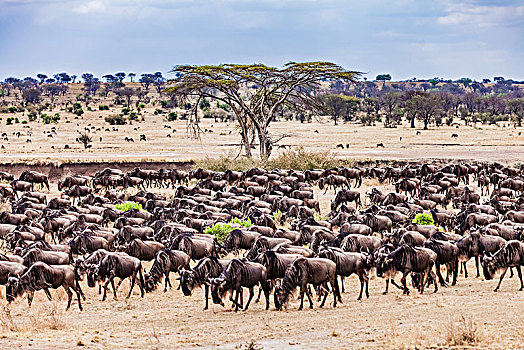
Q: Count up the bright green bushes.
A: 3